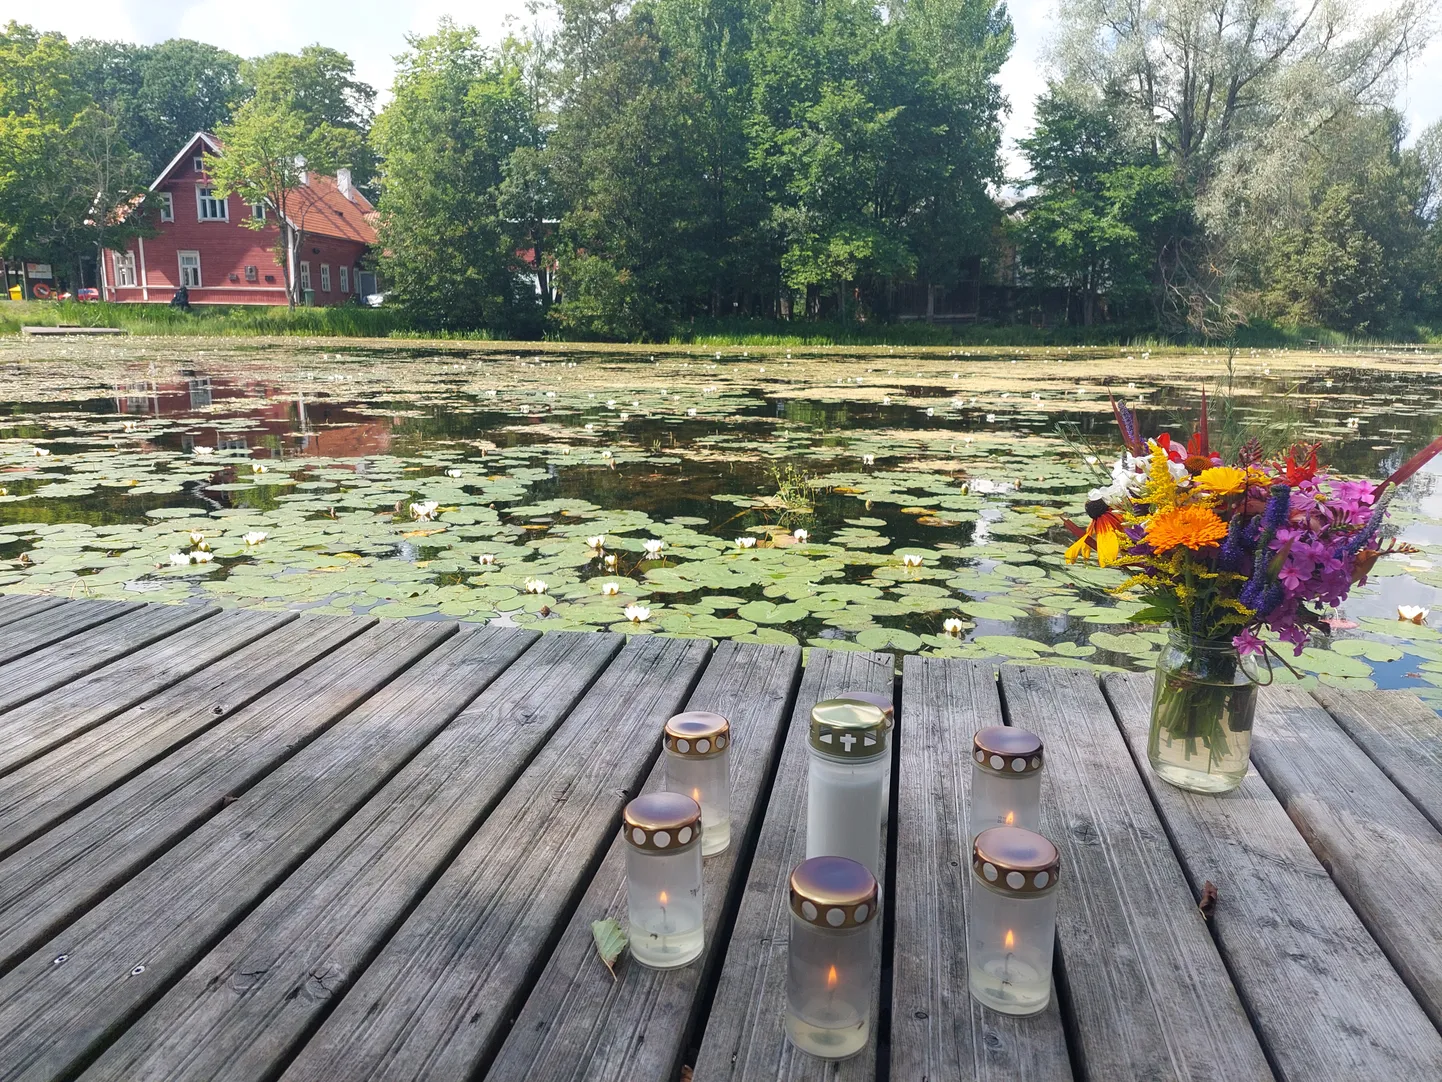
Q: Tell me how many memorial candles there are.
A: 7